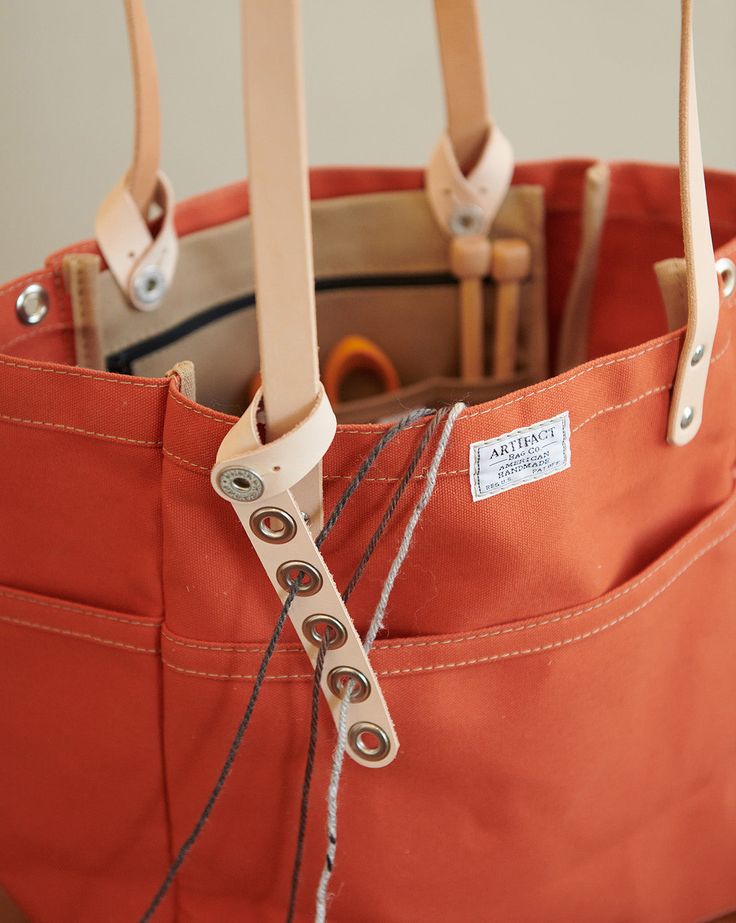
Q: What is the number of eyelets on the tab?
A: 5